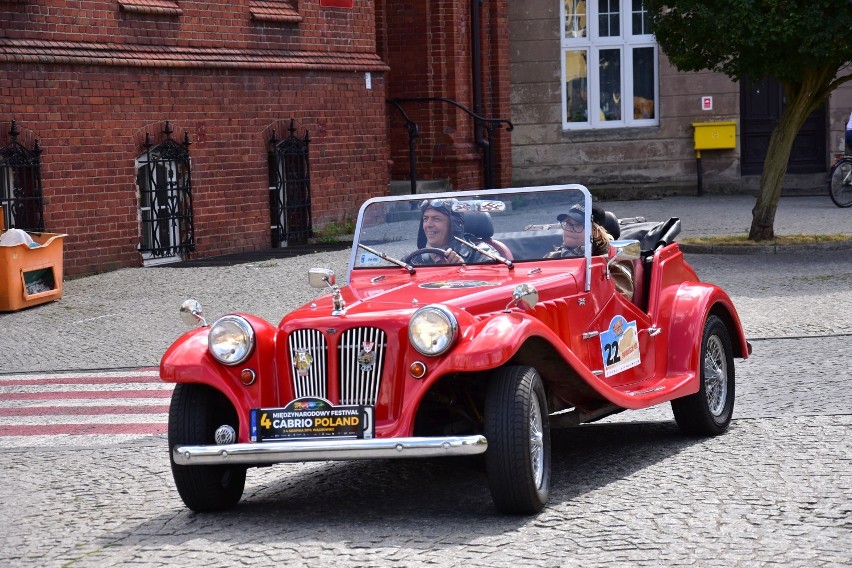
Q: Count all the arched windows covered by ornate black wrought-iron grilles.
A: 3